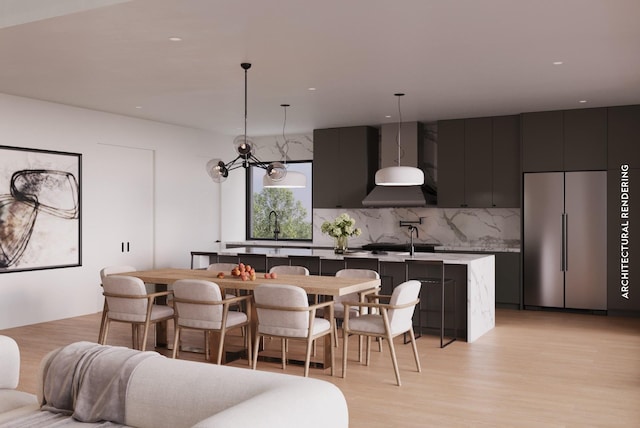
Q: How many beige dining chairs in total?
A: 8